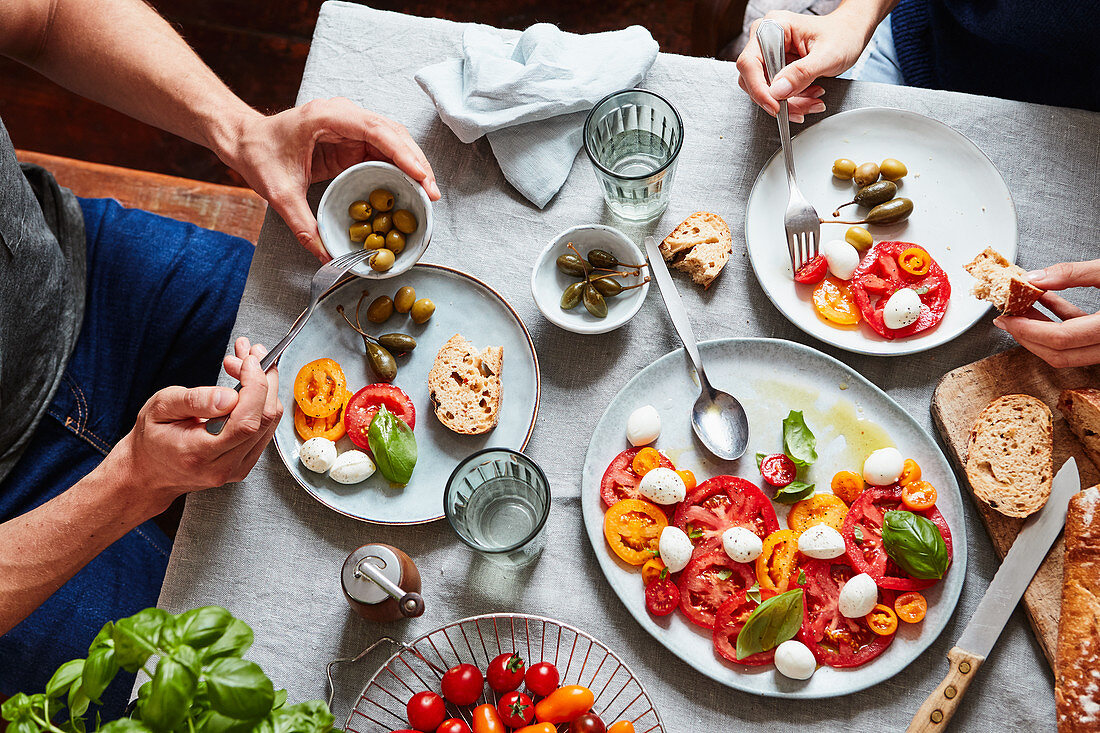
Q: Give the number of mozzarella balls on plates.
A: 12